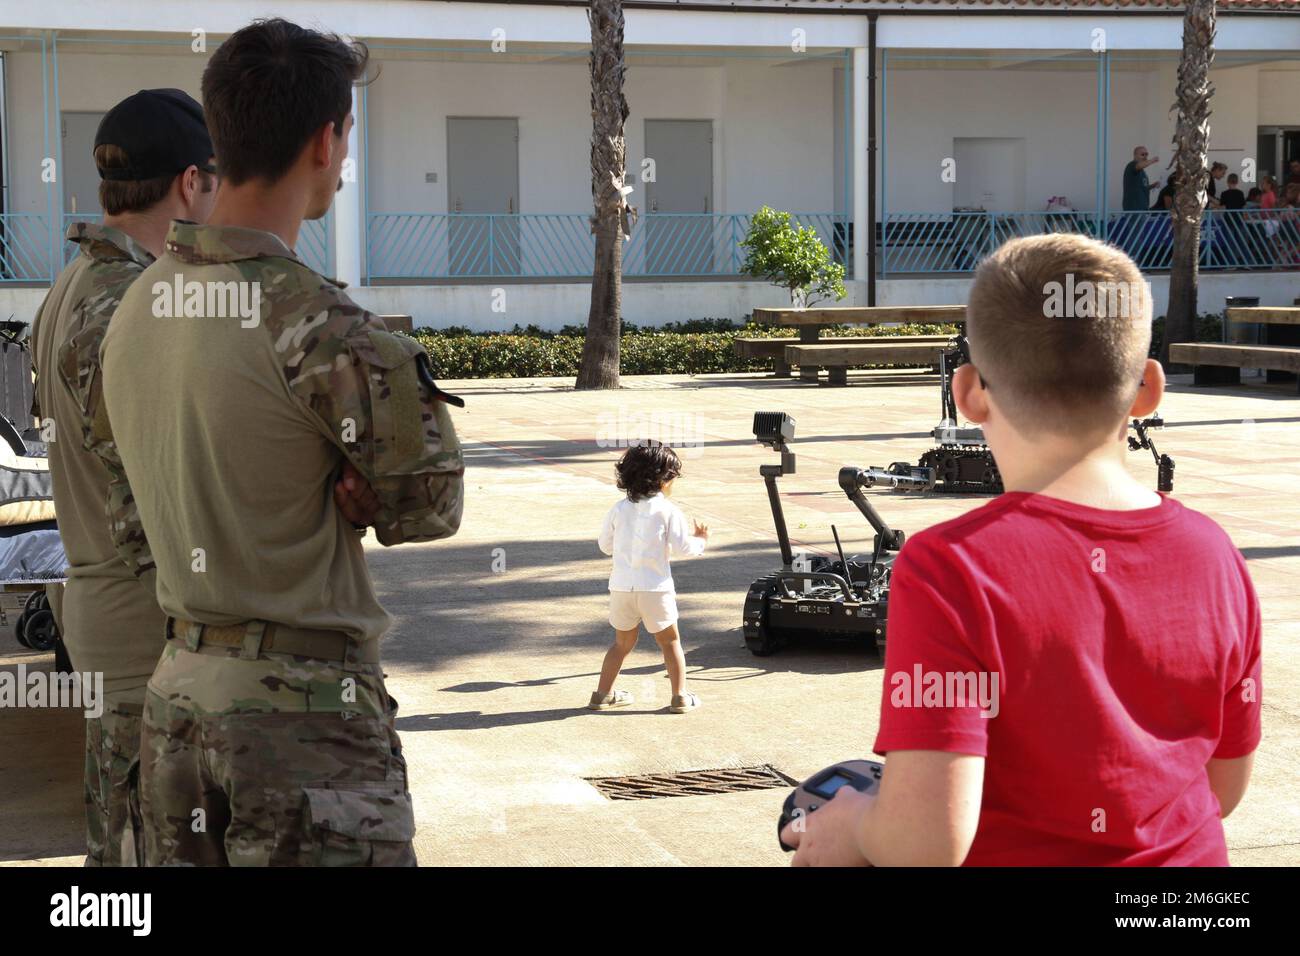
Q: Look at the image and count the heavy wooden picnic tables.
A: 2